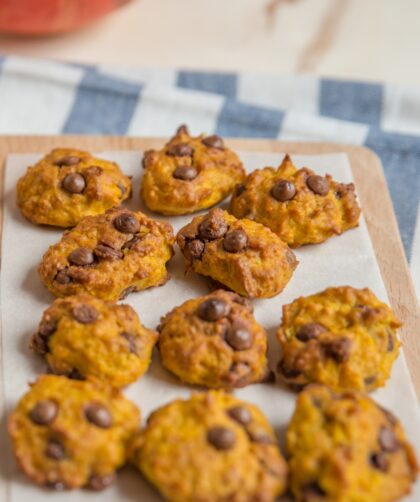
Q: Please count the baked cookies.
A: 11